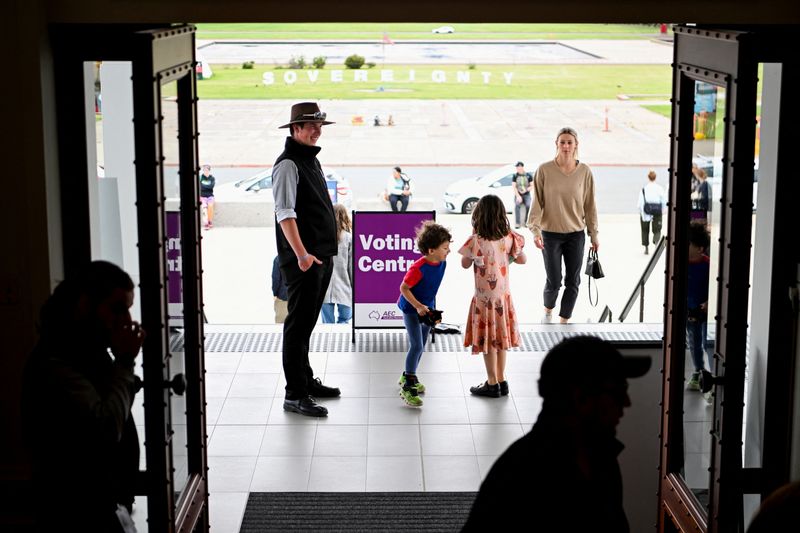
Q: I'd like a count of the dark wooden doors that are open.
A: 2